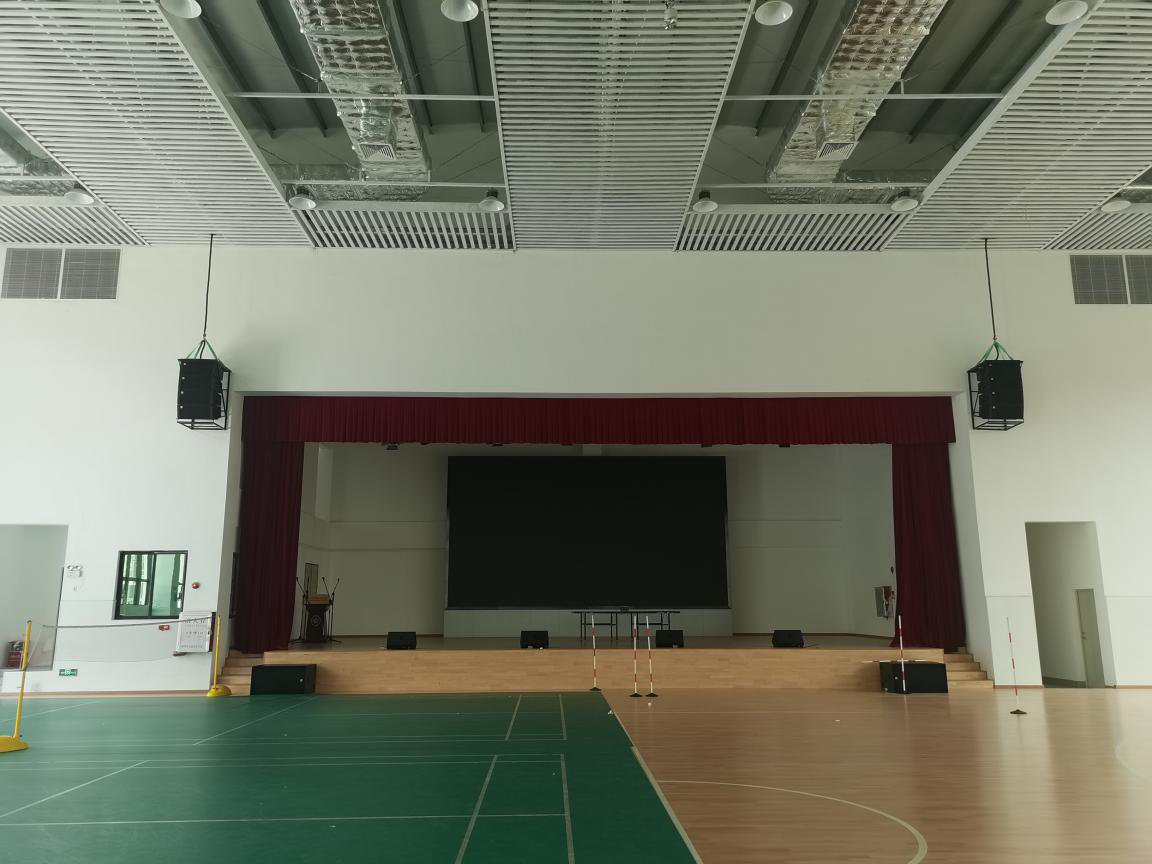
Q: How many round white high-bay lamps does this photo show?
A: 10